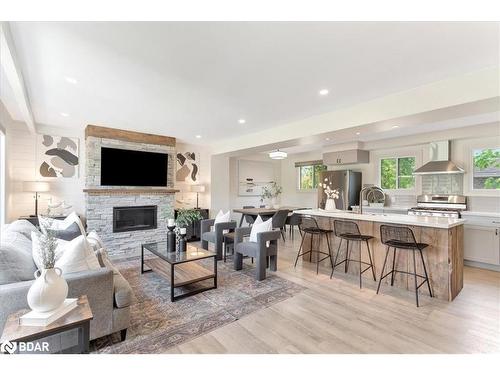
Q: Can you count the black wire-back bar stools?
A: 3